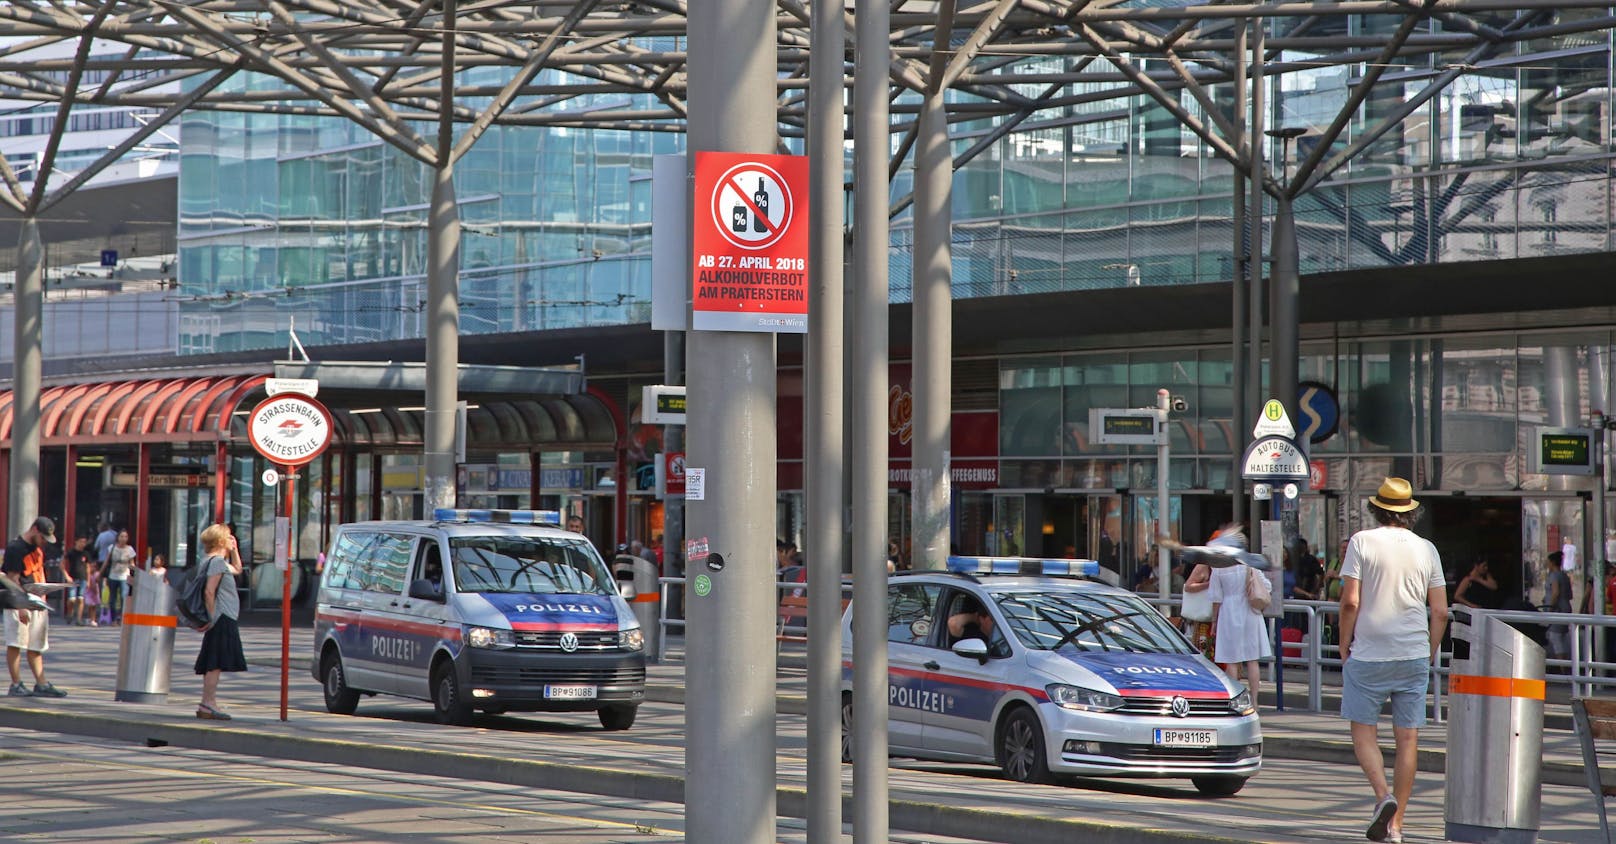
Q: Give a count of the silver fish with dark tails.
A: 0